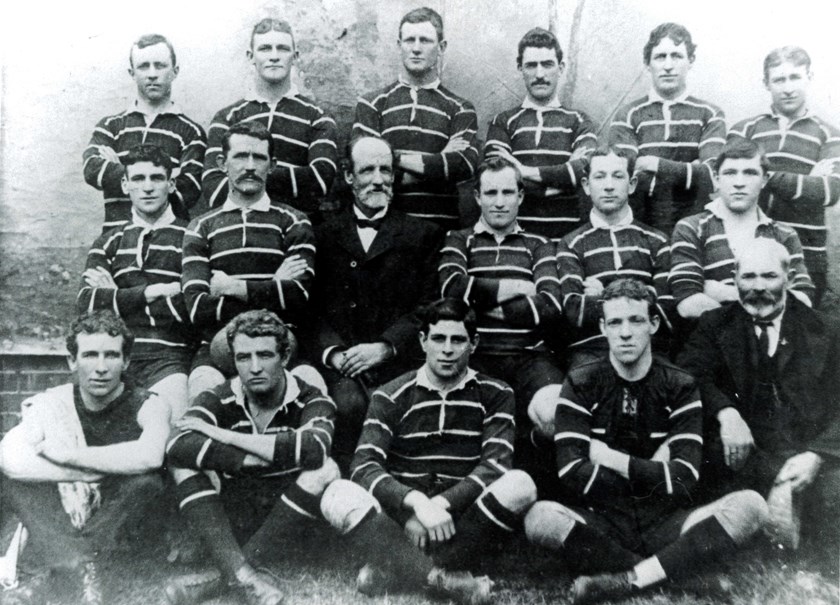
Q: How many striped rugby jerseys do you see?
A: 14